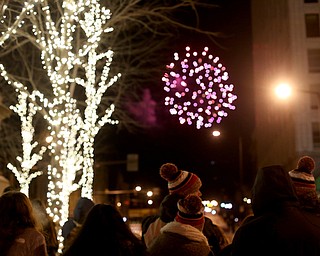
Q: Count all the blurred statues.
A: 0